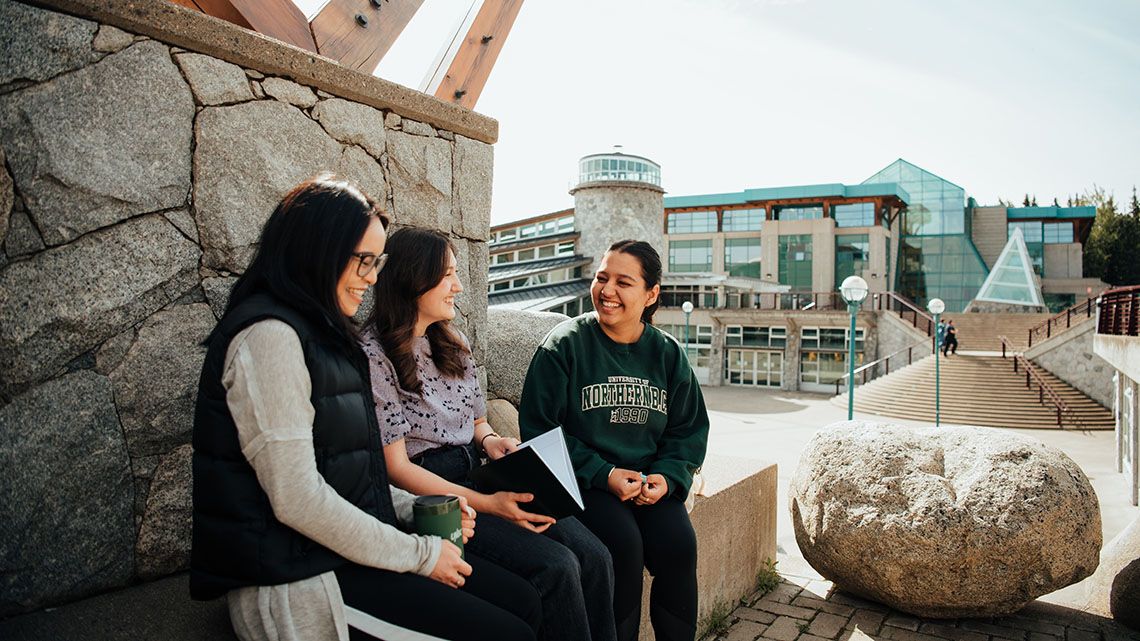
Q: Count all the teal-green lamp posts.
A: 3